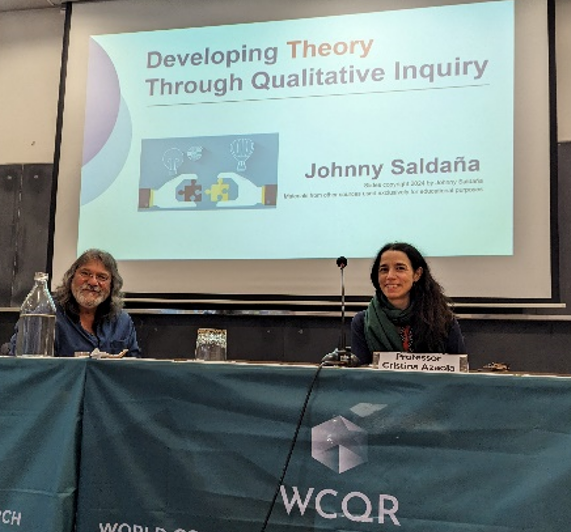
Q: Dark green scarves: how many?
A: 1